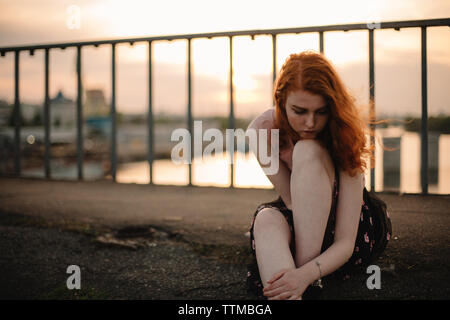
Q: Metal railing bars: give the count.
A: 11